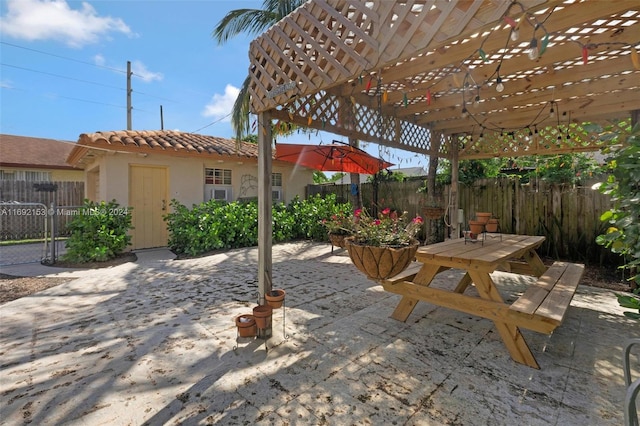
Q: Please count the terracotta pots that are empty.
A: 6